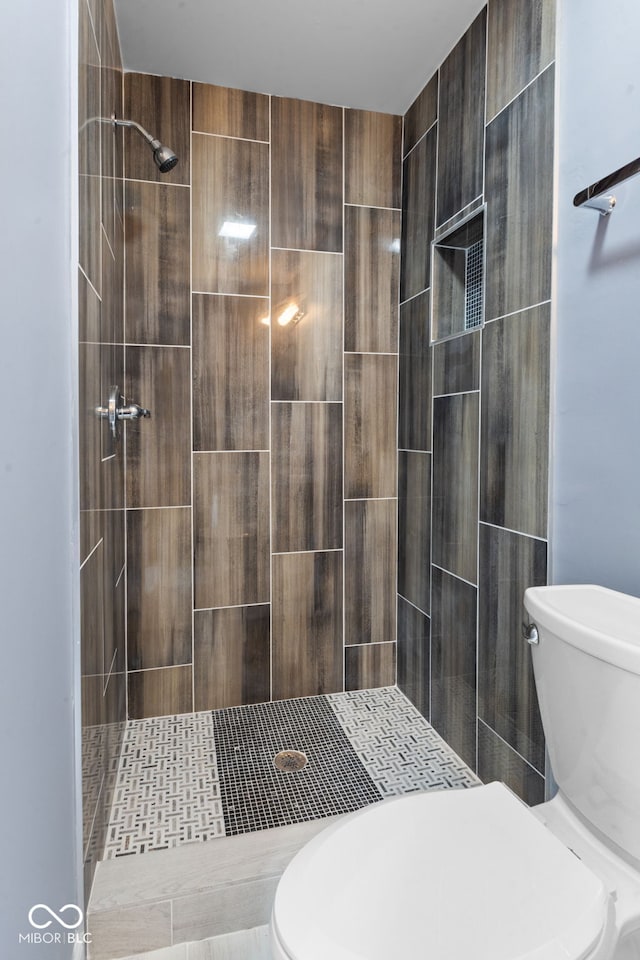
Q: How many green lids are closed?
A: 0